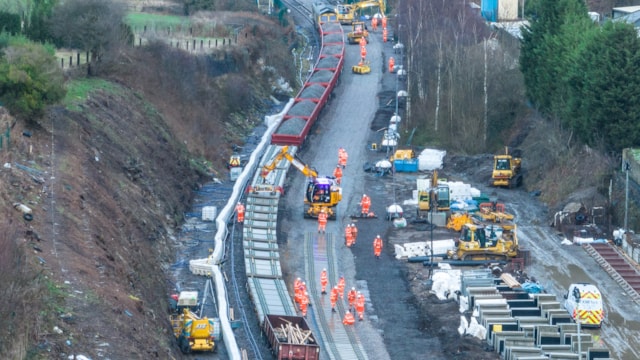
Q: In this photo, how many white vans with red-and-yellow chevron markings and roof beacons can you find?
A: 1